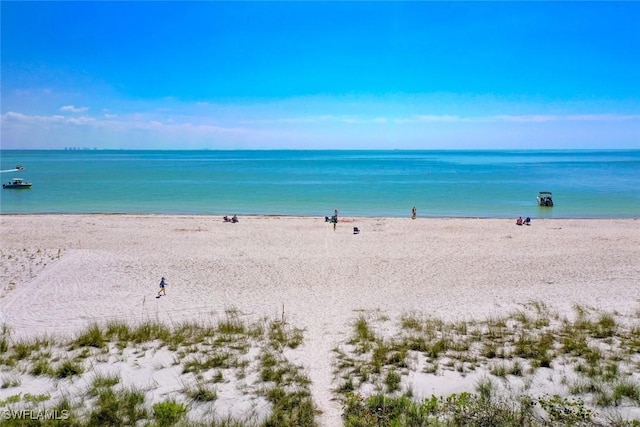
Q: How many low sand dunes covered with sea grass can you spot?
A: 2